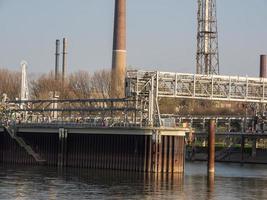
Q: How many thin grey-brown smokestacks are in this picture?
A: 2